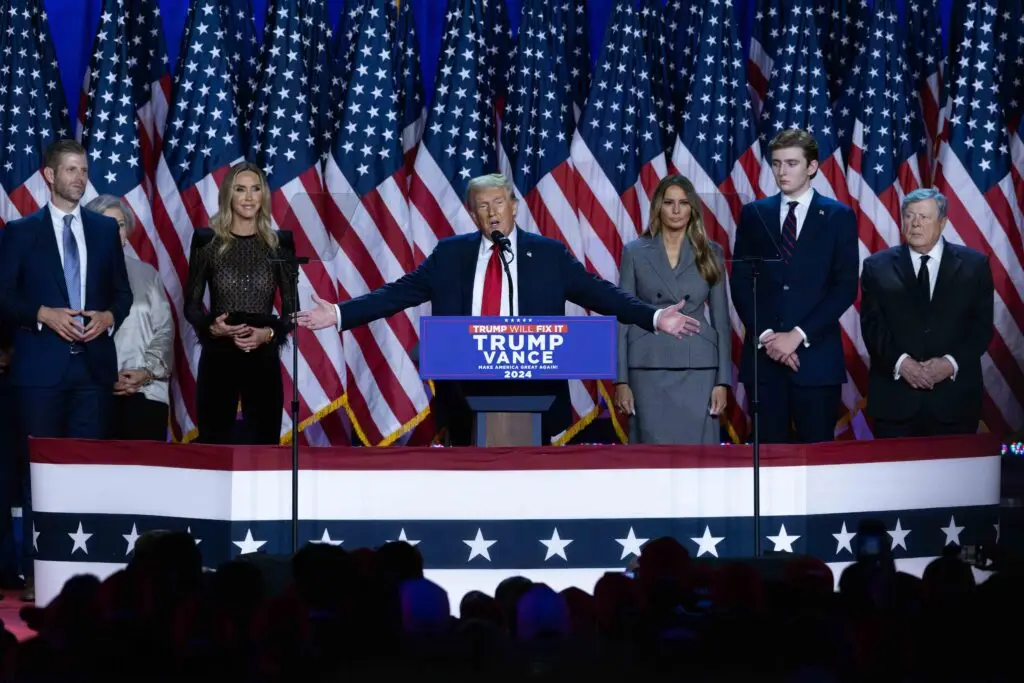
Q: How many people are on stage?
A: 7